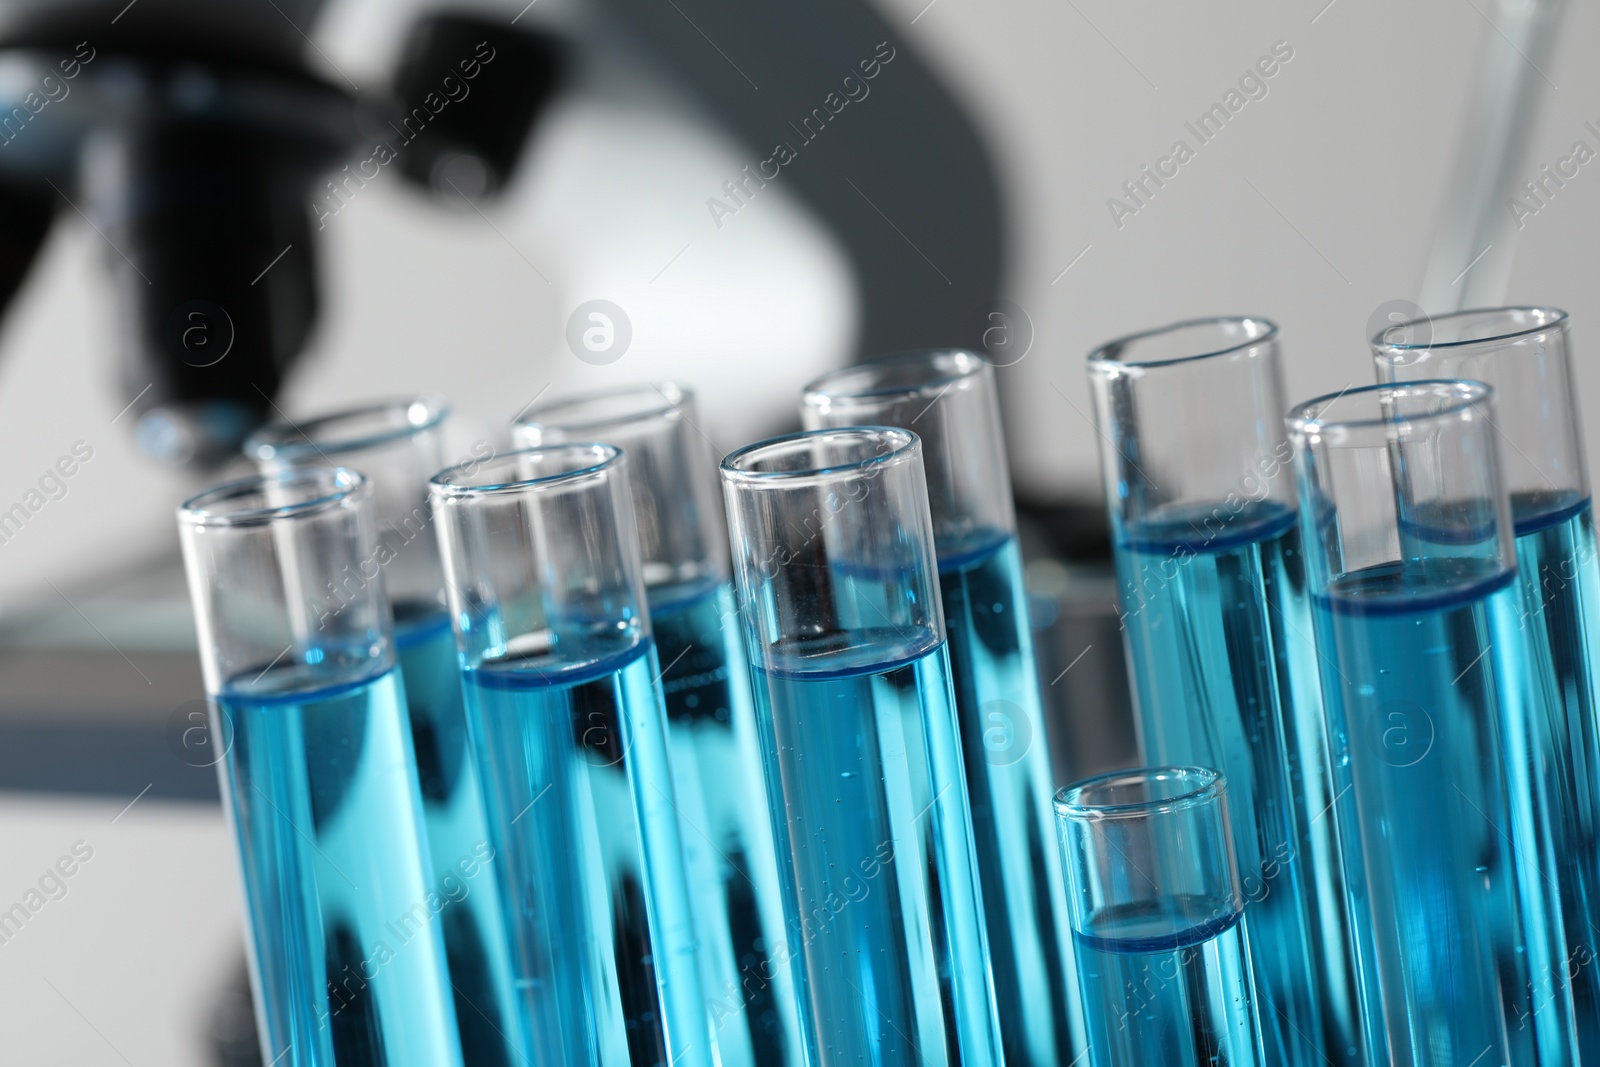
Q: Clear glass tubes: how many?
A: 10